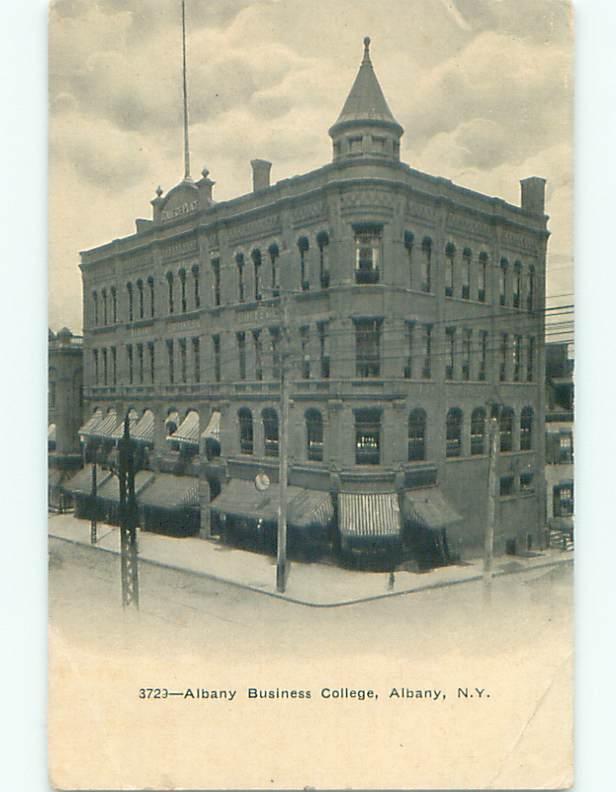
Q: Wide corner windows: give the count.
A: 3